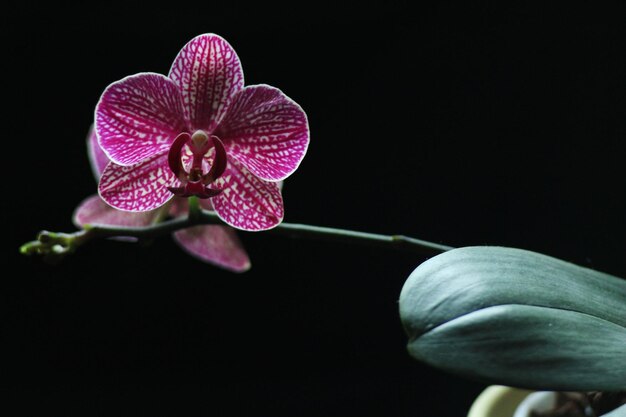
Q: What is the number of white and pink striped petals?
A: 5